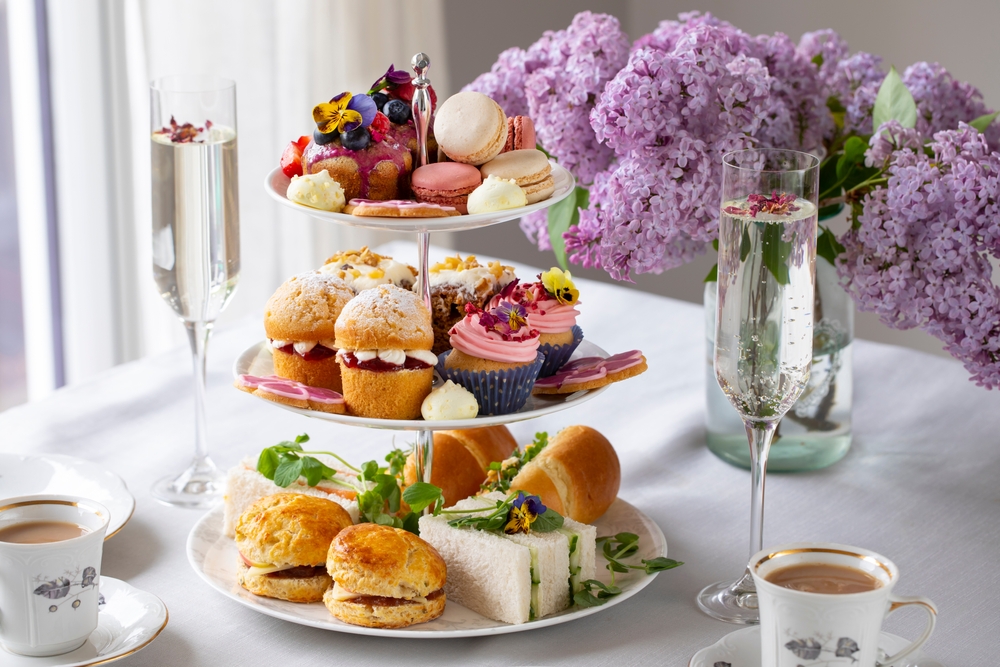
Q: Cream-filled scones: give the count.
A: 2